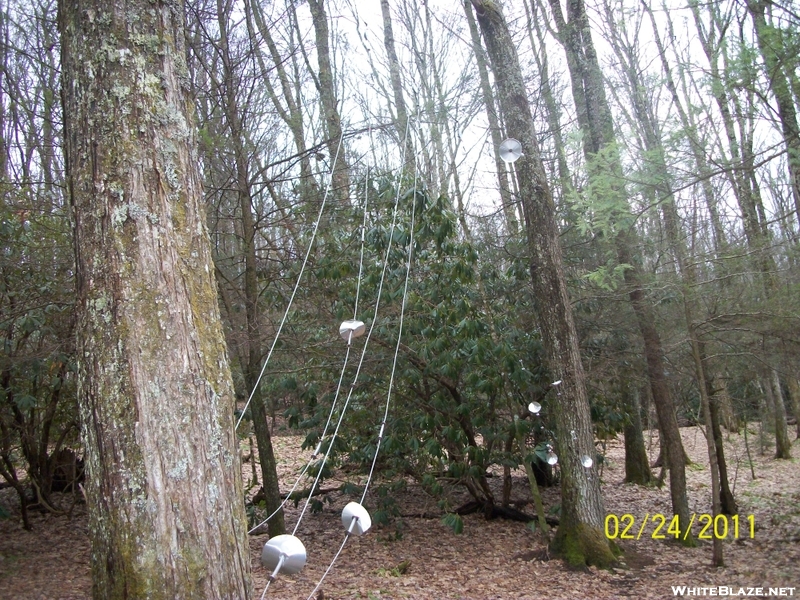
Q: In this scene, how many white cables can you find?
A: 4